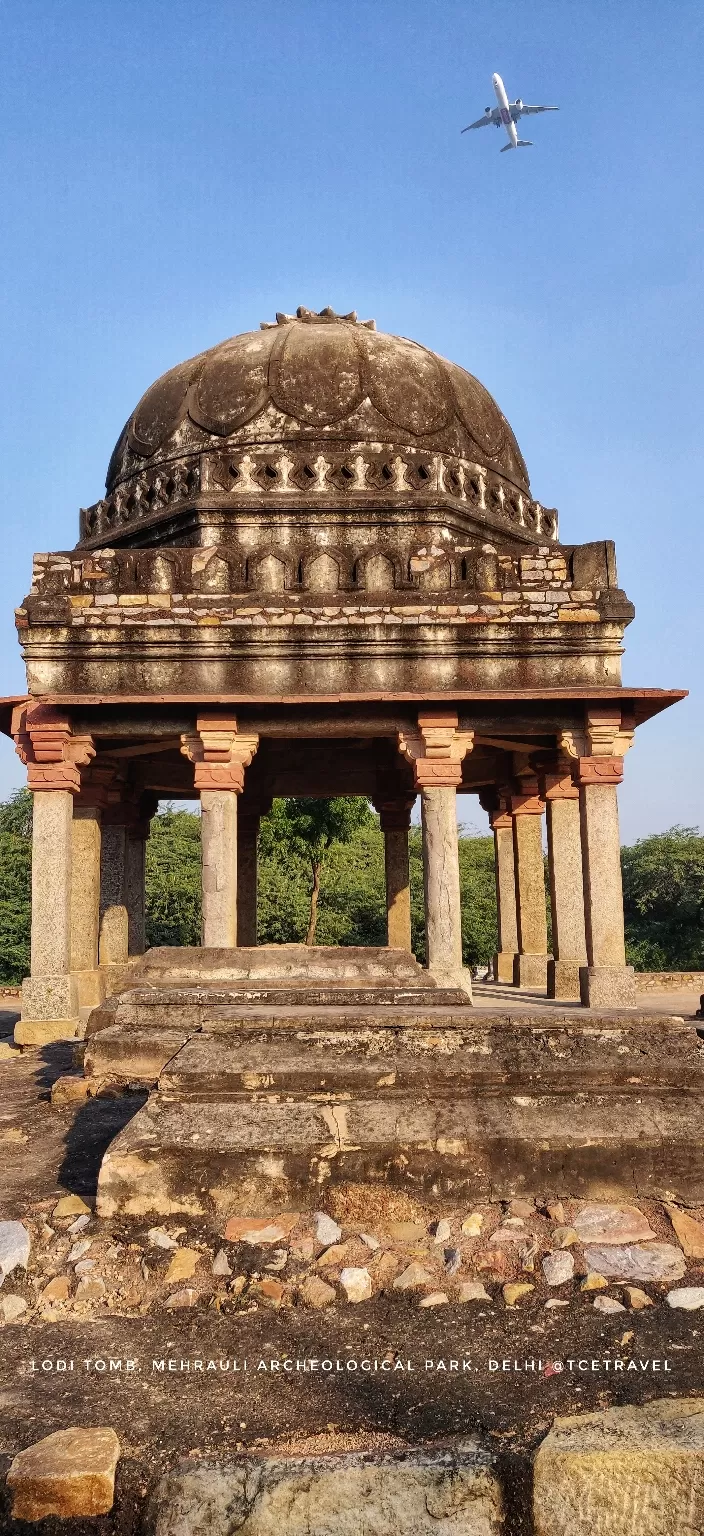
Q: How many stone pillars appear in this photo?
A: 12